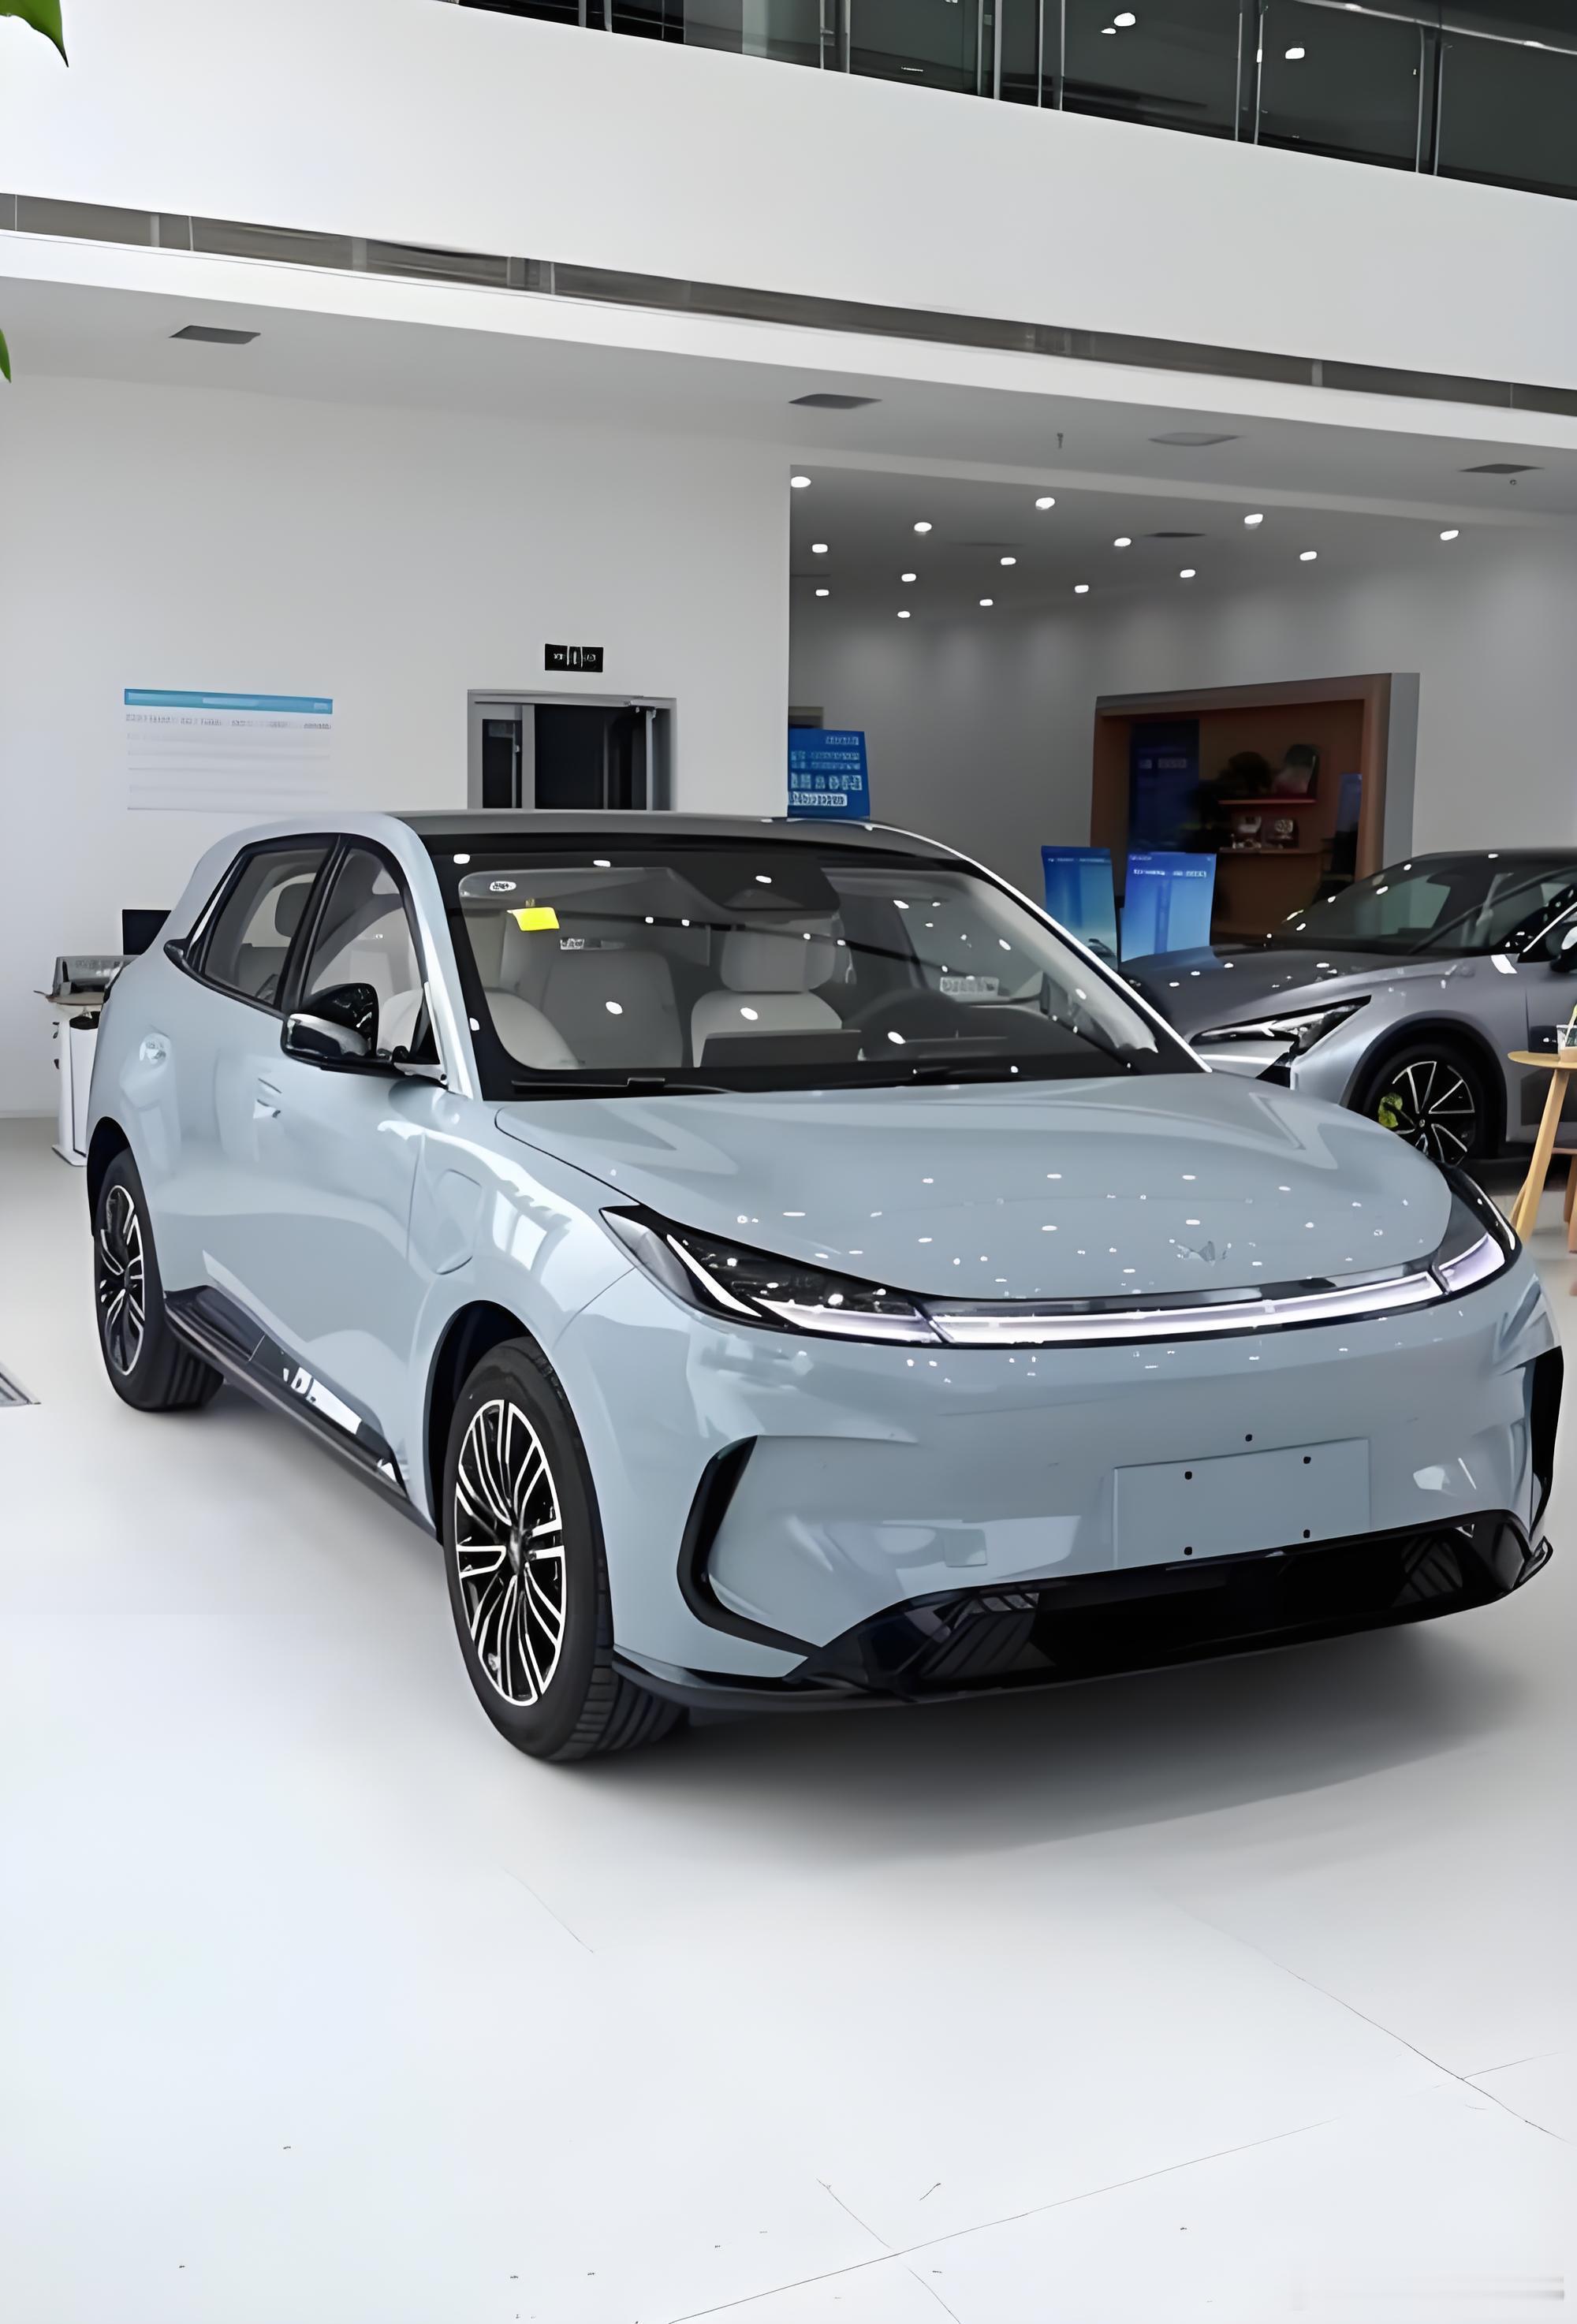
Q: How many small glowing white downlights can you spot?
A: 15